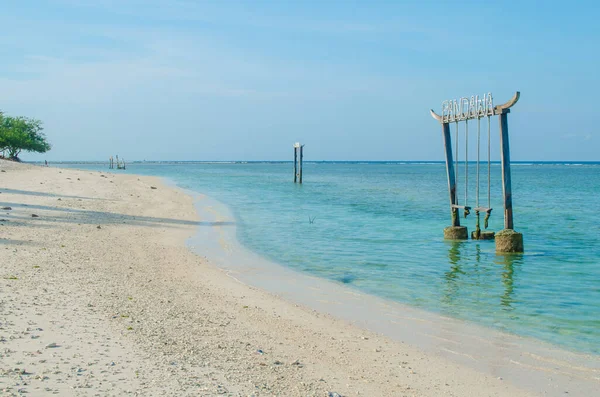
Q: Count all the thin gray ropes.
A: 4